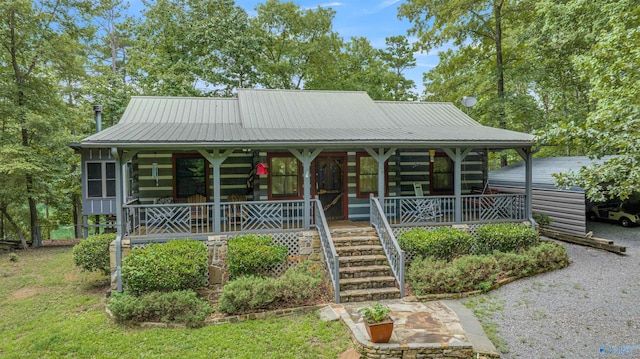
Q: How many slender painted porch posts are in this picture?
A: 6